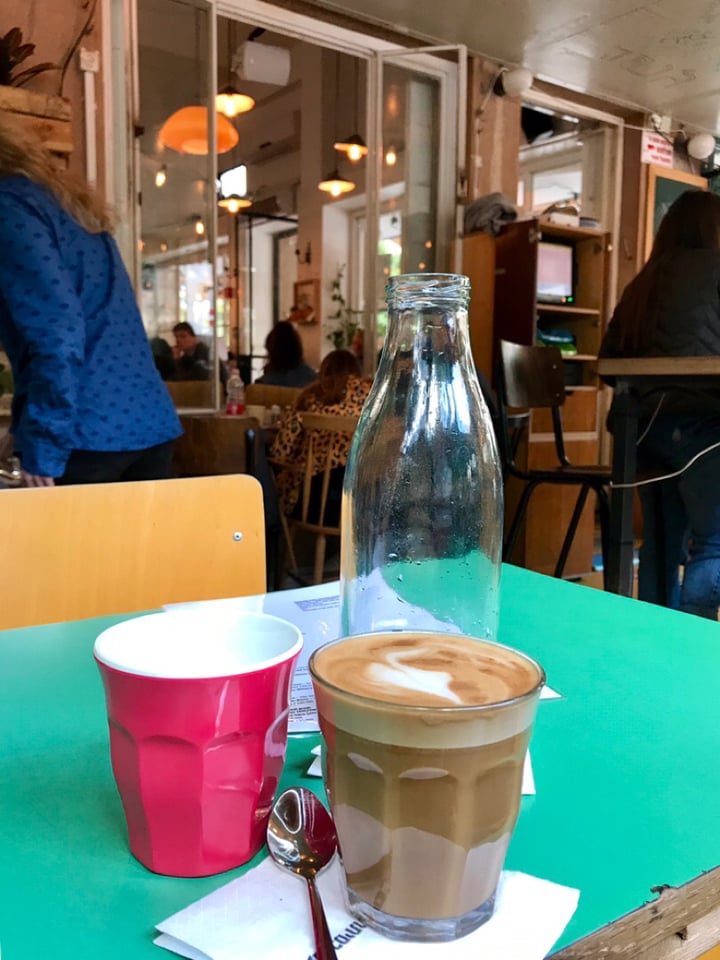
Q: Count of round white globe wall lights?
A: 2